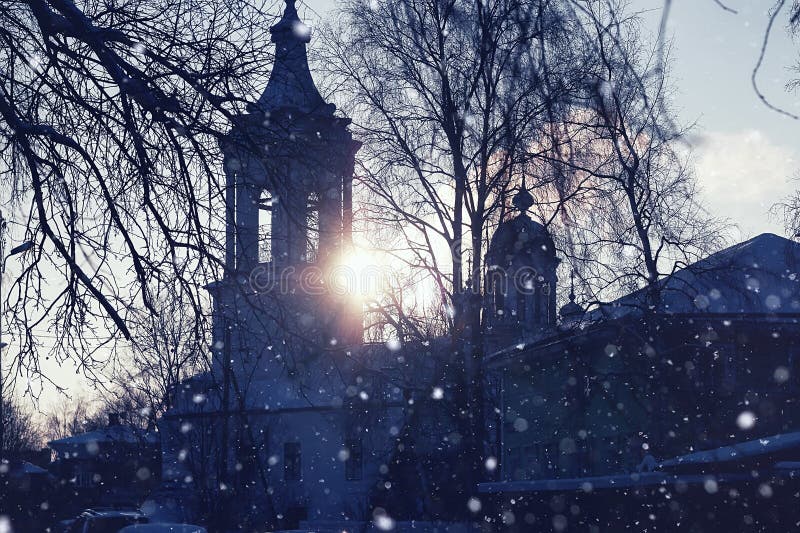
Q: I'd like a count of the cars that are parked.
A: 2